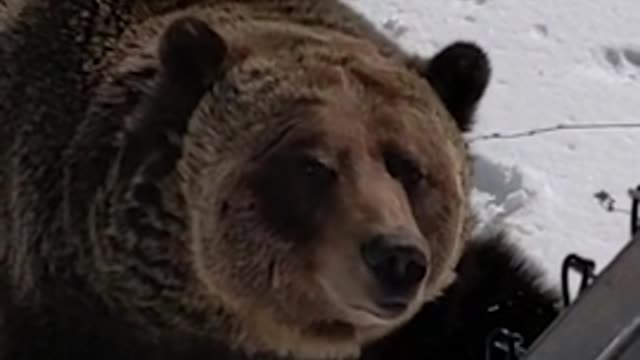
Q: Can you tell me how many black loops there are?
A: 3